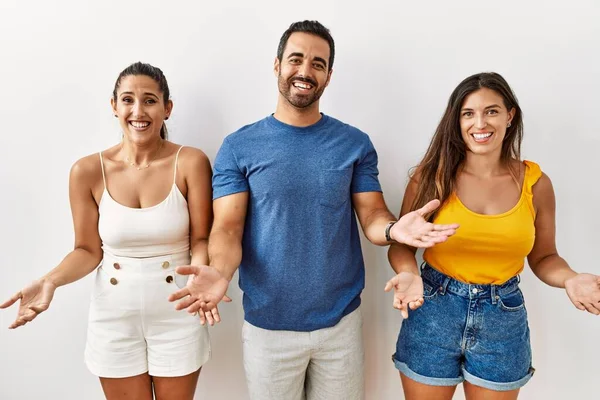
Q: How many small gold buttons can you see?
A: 4